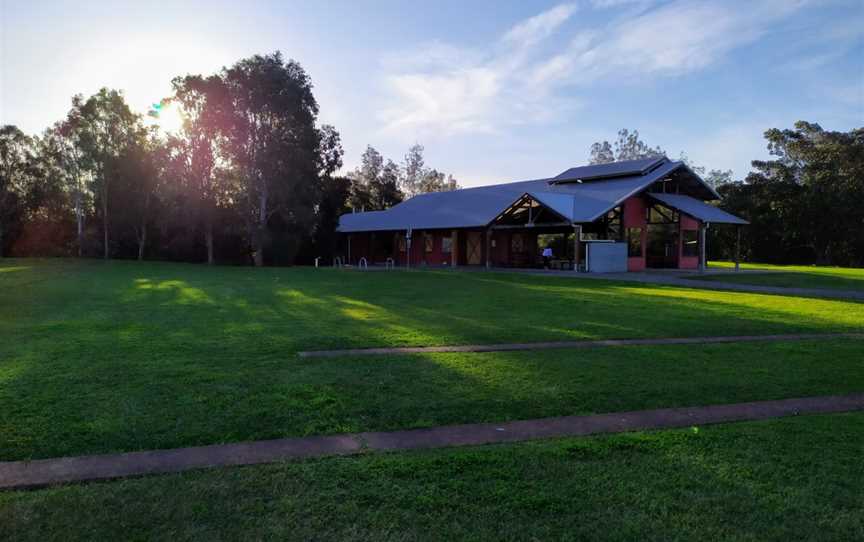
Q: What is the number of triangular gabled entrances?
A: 2